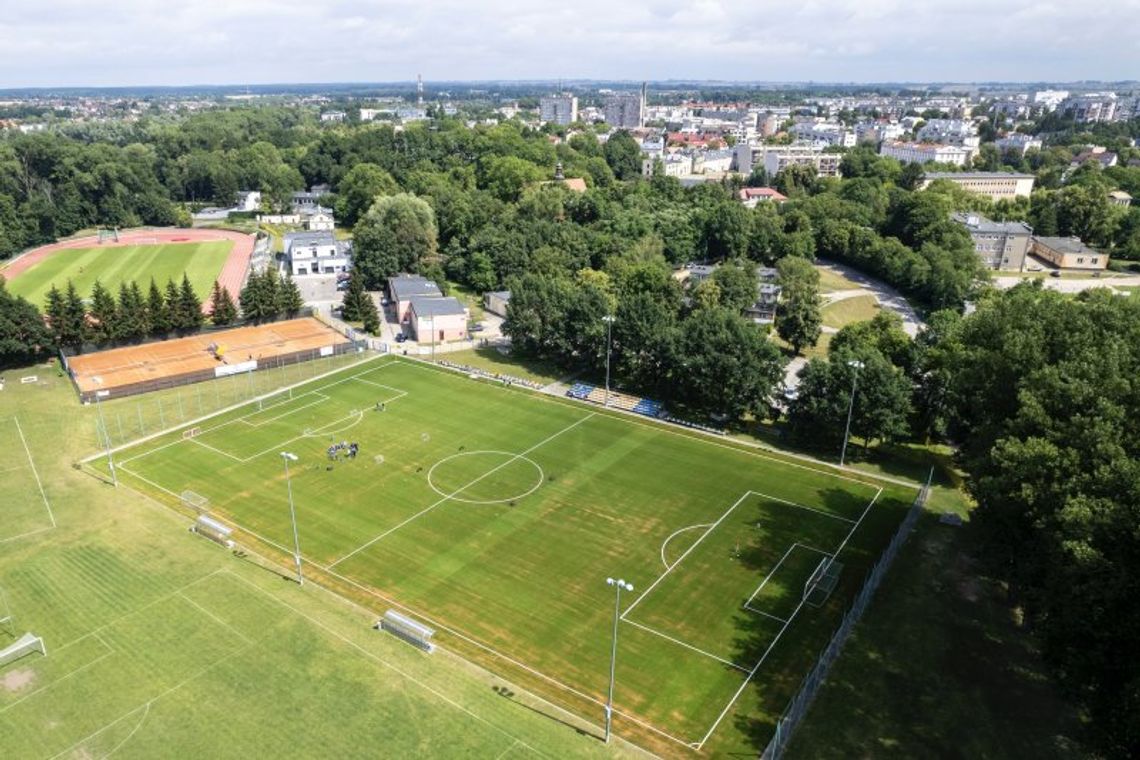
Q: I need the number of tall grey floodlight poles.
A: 6